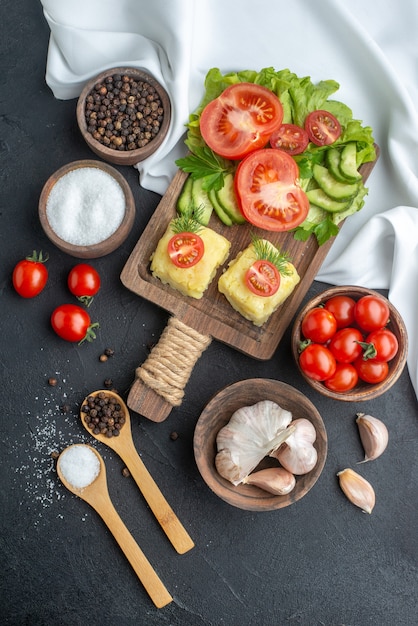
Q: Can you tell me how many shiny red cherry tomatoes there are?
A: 11